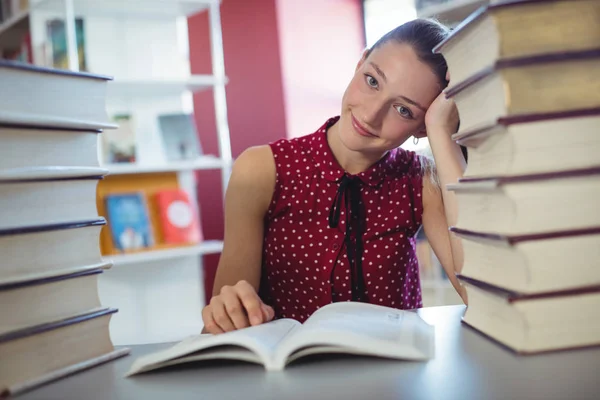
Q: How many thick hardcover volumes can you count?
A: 12